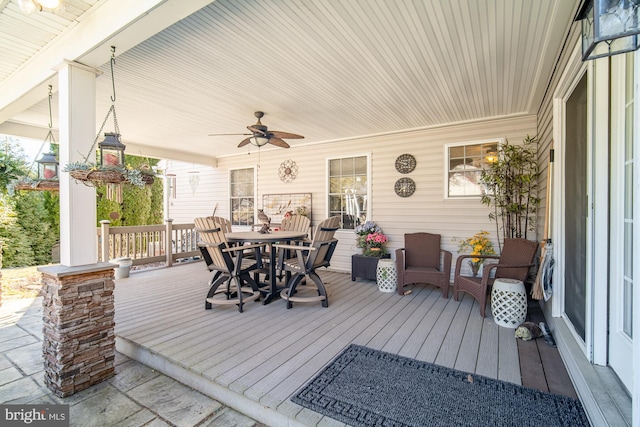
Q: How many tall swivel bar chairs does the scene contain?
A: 4